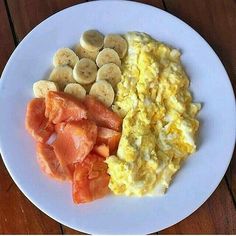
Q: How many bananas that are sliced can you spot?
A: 11